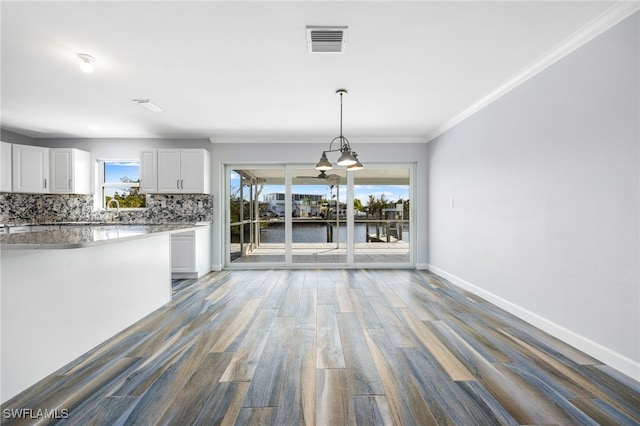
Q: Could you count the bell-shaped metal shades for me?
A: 3